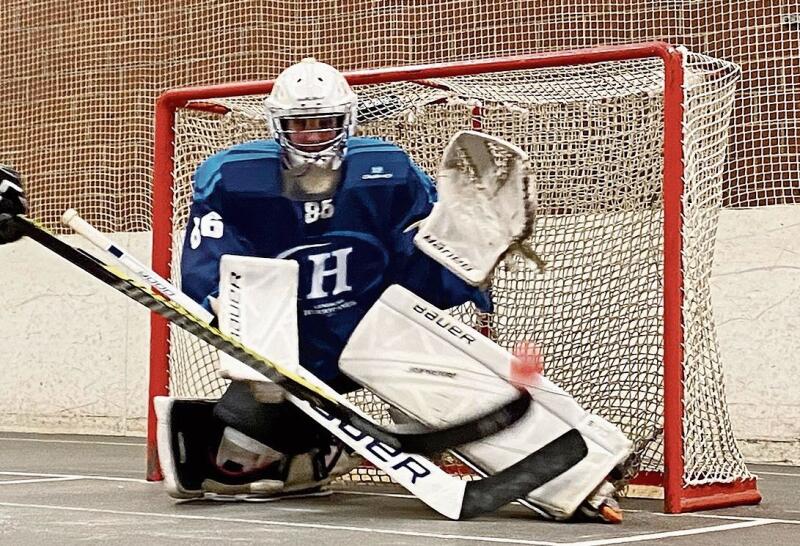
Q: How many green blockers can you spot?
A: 0